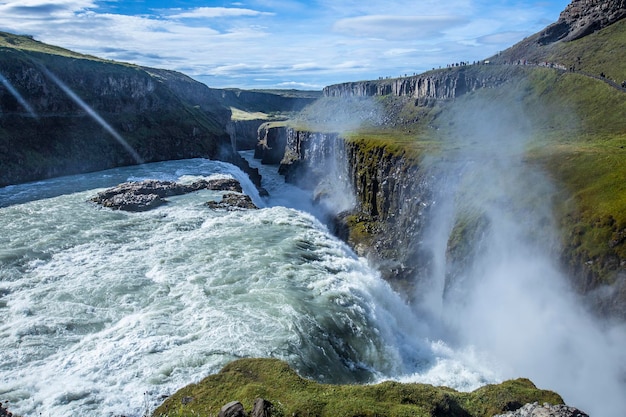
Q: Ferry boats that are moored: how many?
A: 0